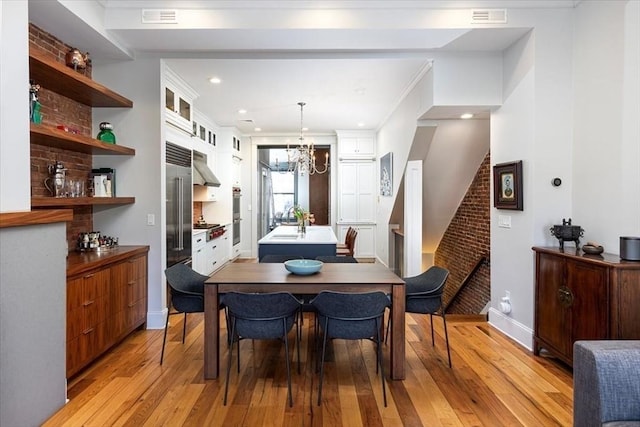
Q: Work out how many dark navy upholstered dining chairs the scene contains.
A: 6